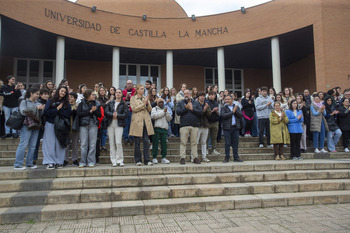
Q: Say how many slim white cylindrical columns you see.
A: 5